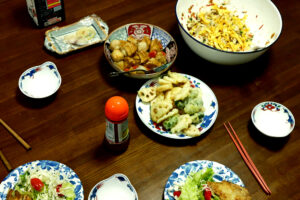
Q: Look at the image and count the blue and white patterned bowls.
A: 3